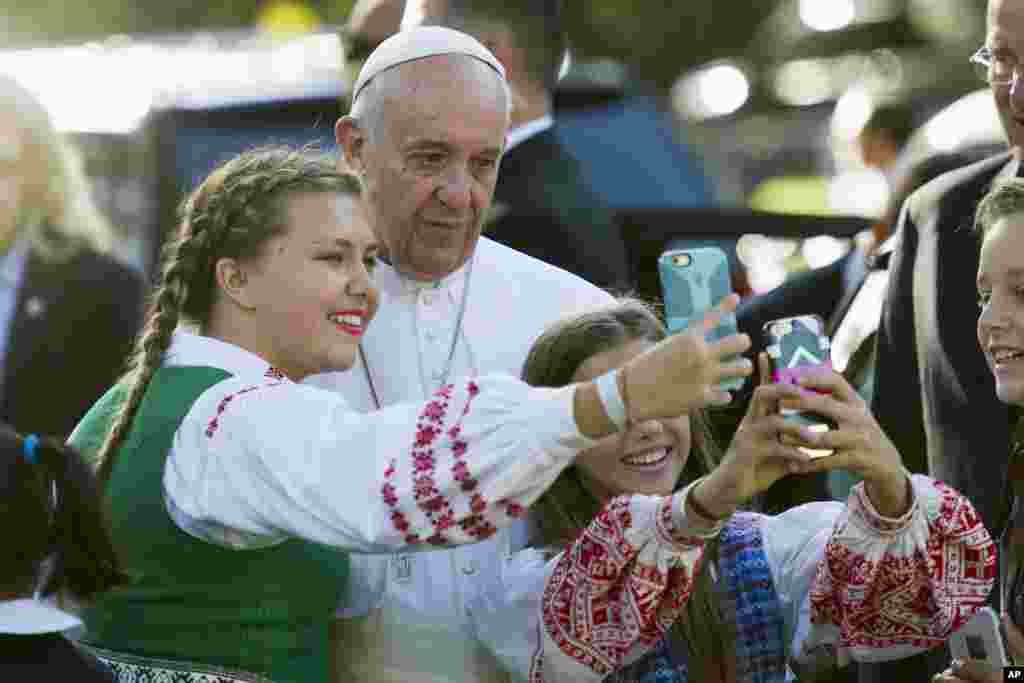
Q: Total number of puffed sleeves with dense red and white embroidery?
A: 2